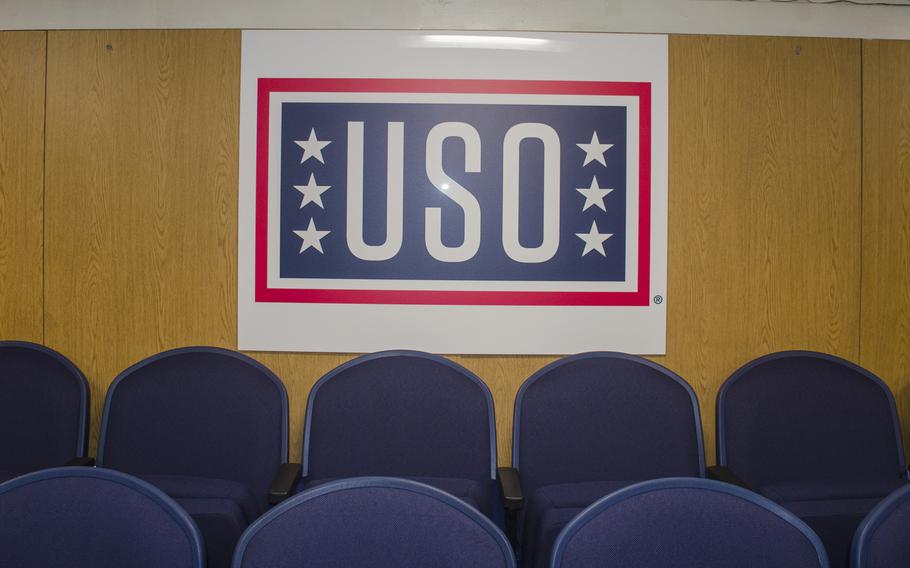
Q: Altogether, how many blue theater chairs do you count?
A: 9